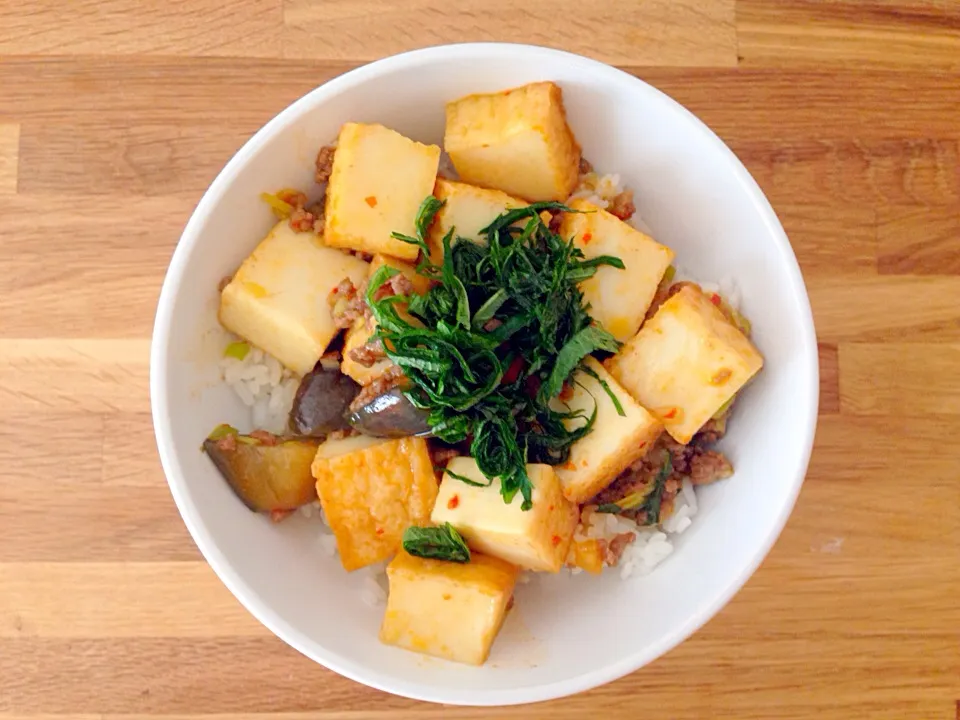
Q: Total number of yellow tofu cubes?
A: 11